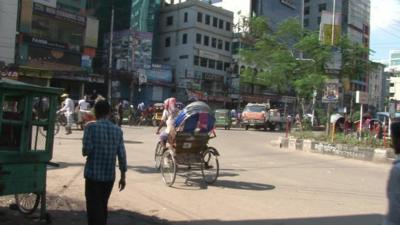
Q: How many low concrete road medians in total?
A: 1